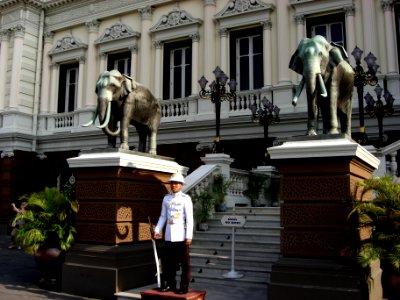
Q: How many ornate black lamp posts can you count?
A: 4